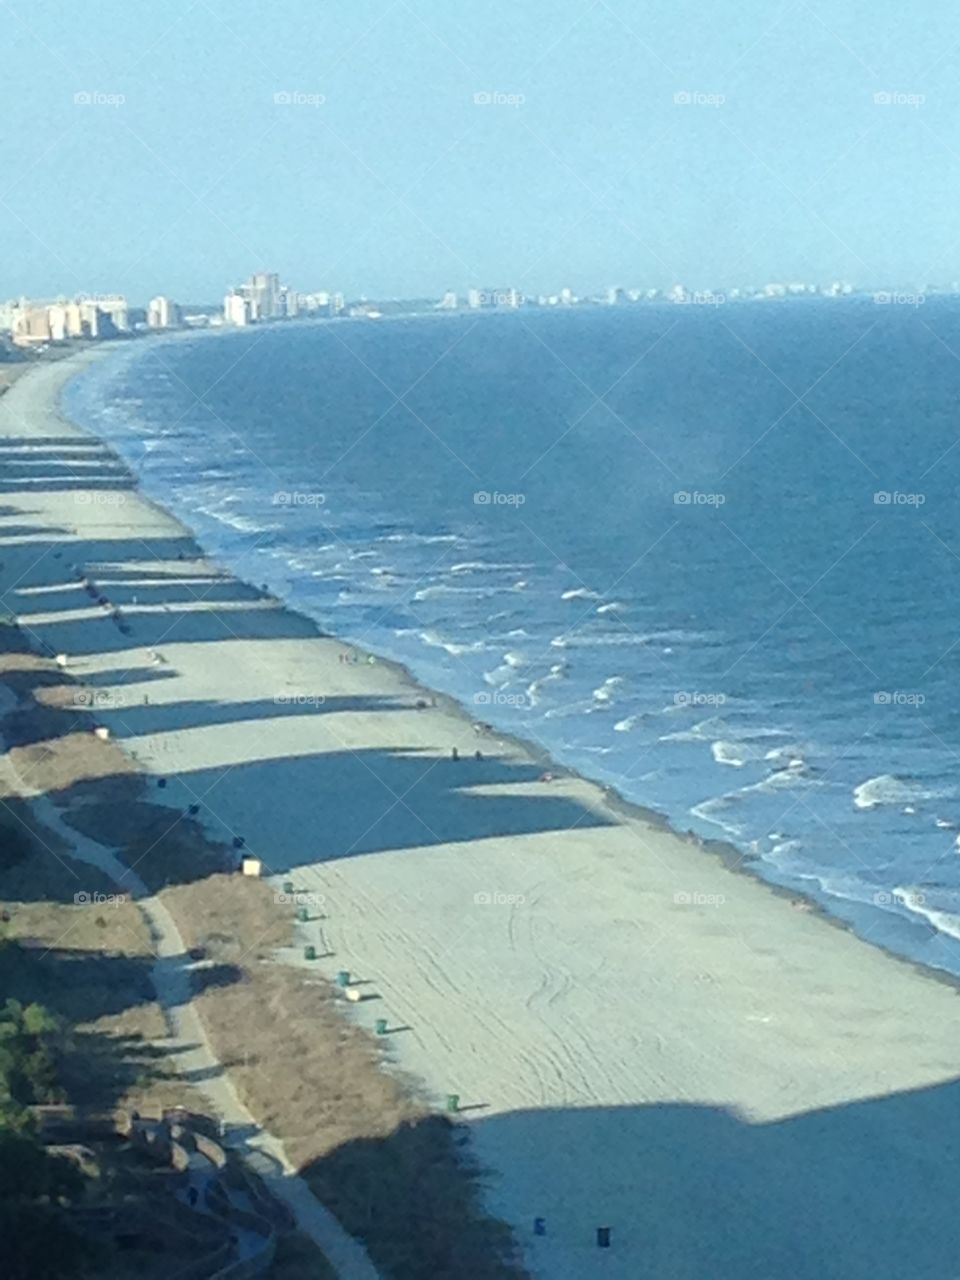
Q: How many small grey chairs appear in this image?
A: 0